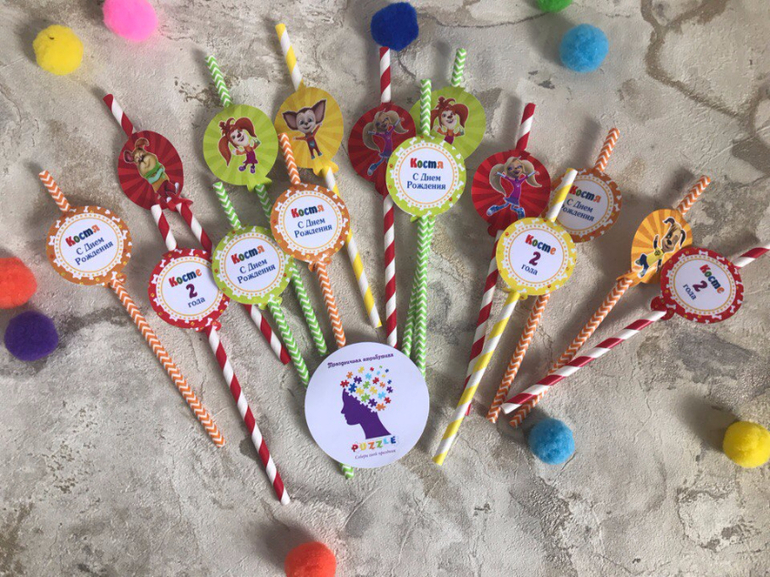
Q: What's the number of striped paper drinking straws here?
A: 15